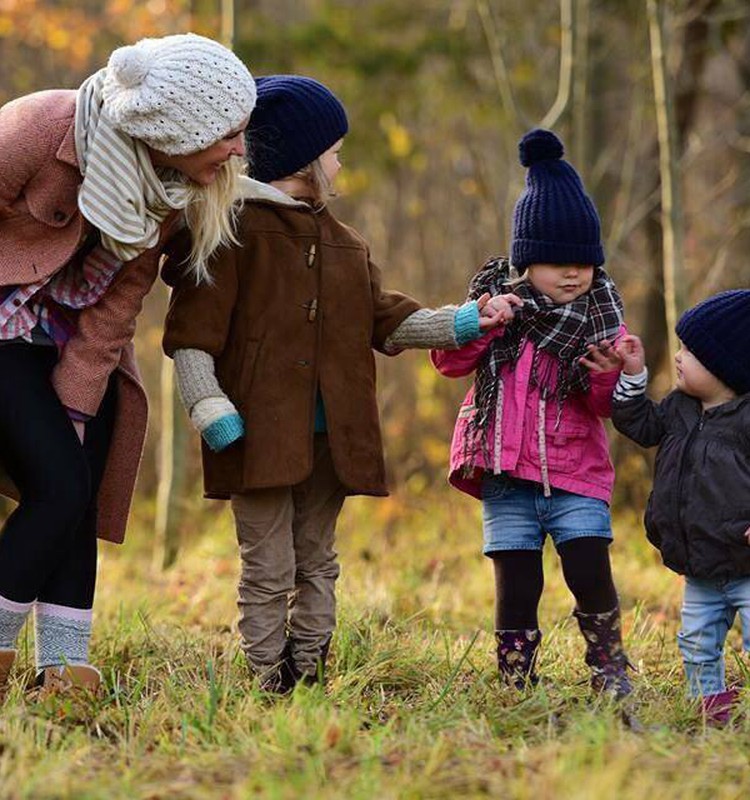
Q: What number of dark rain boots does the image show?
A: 2